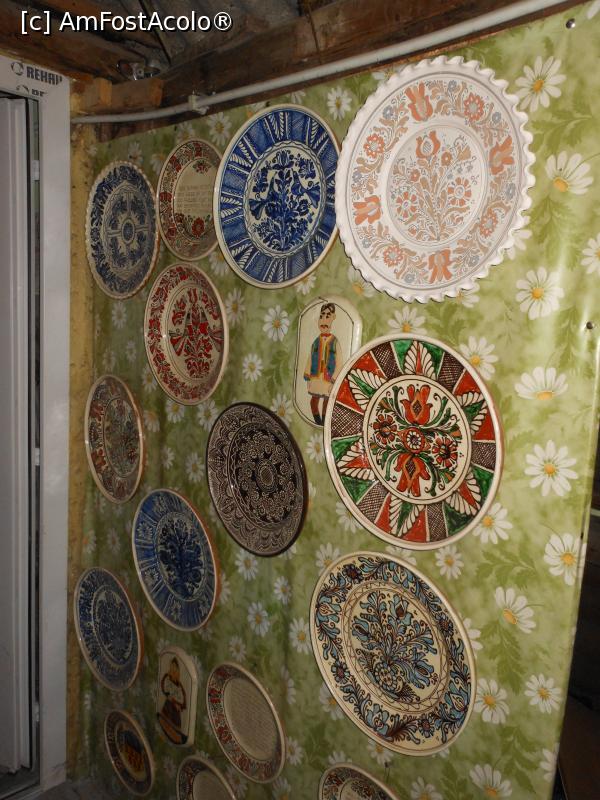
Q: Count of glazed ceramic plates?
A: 15